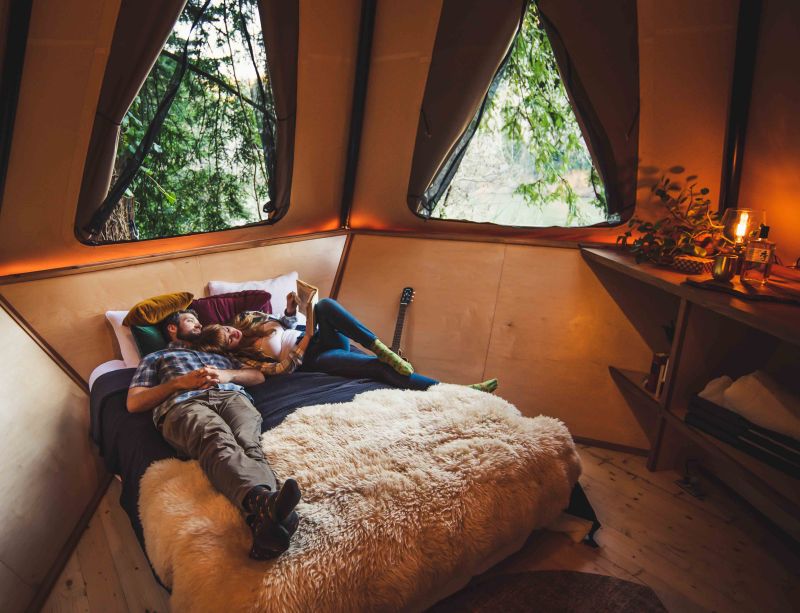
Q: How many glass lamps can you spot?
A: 1